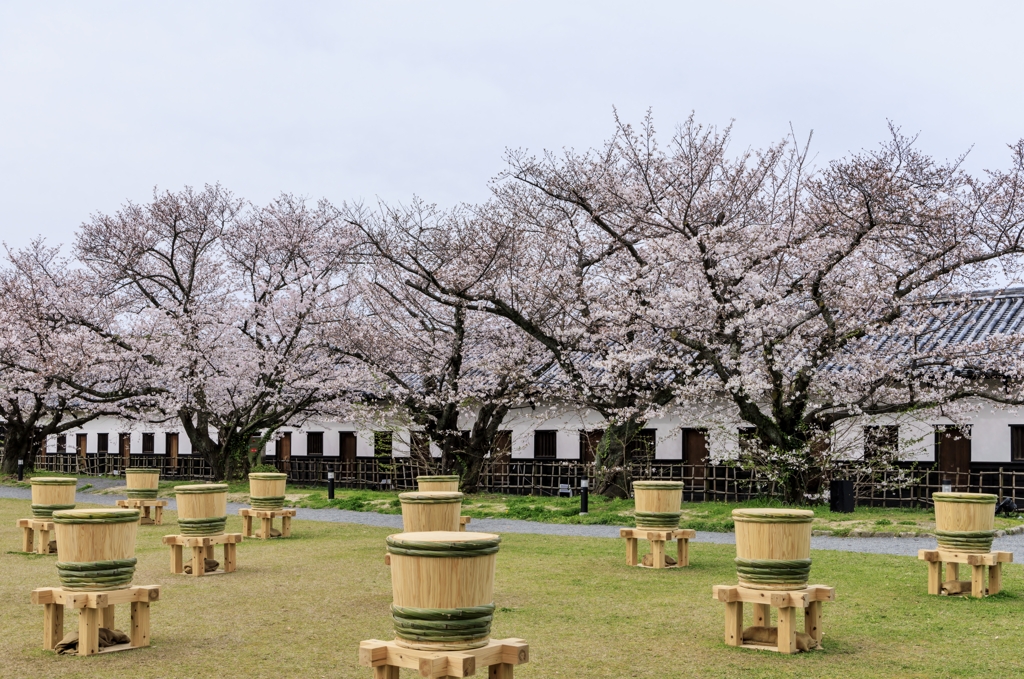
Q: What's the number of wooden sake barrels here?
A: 11